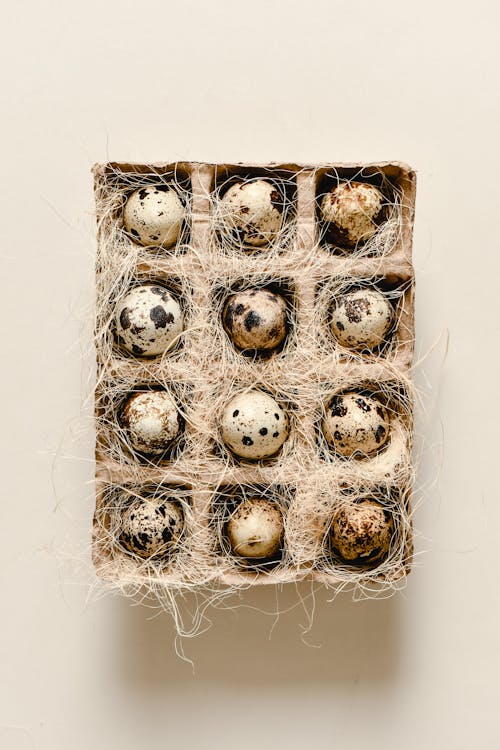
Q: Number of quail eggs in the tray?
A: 12